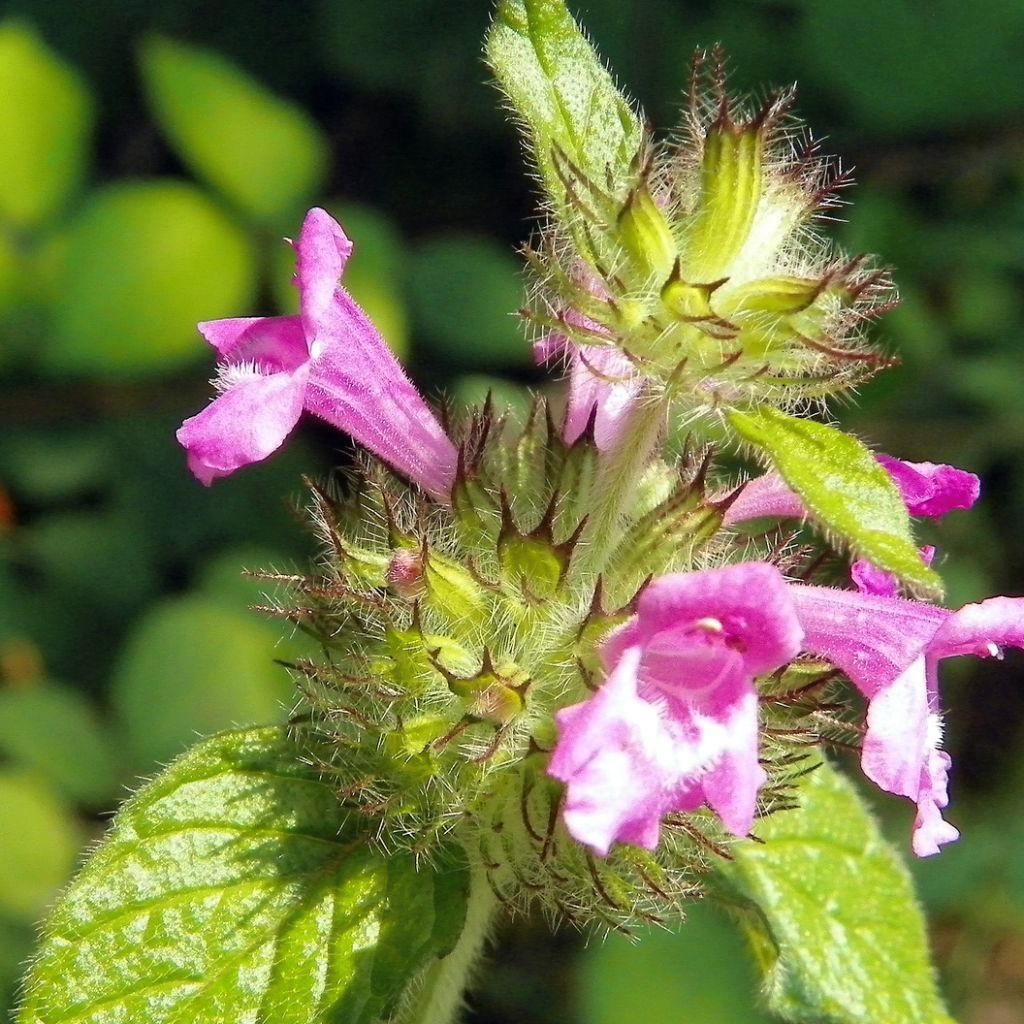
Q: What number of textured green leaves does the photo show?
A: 4